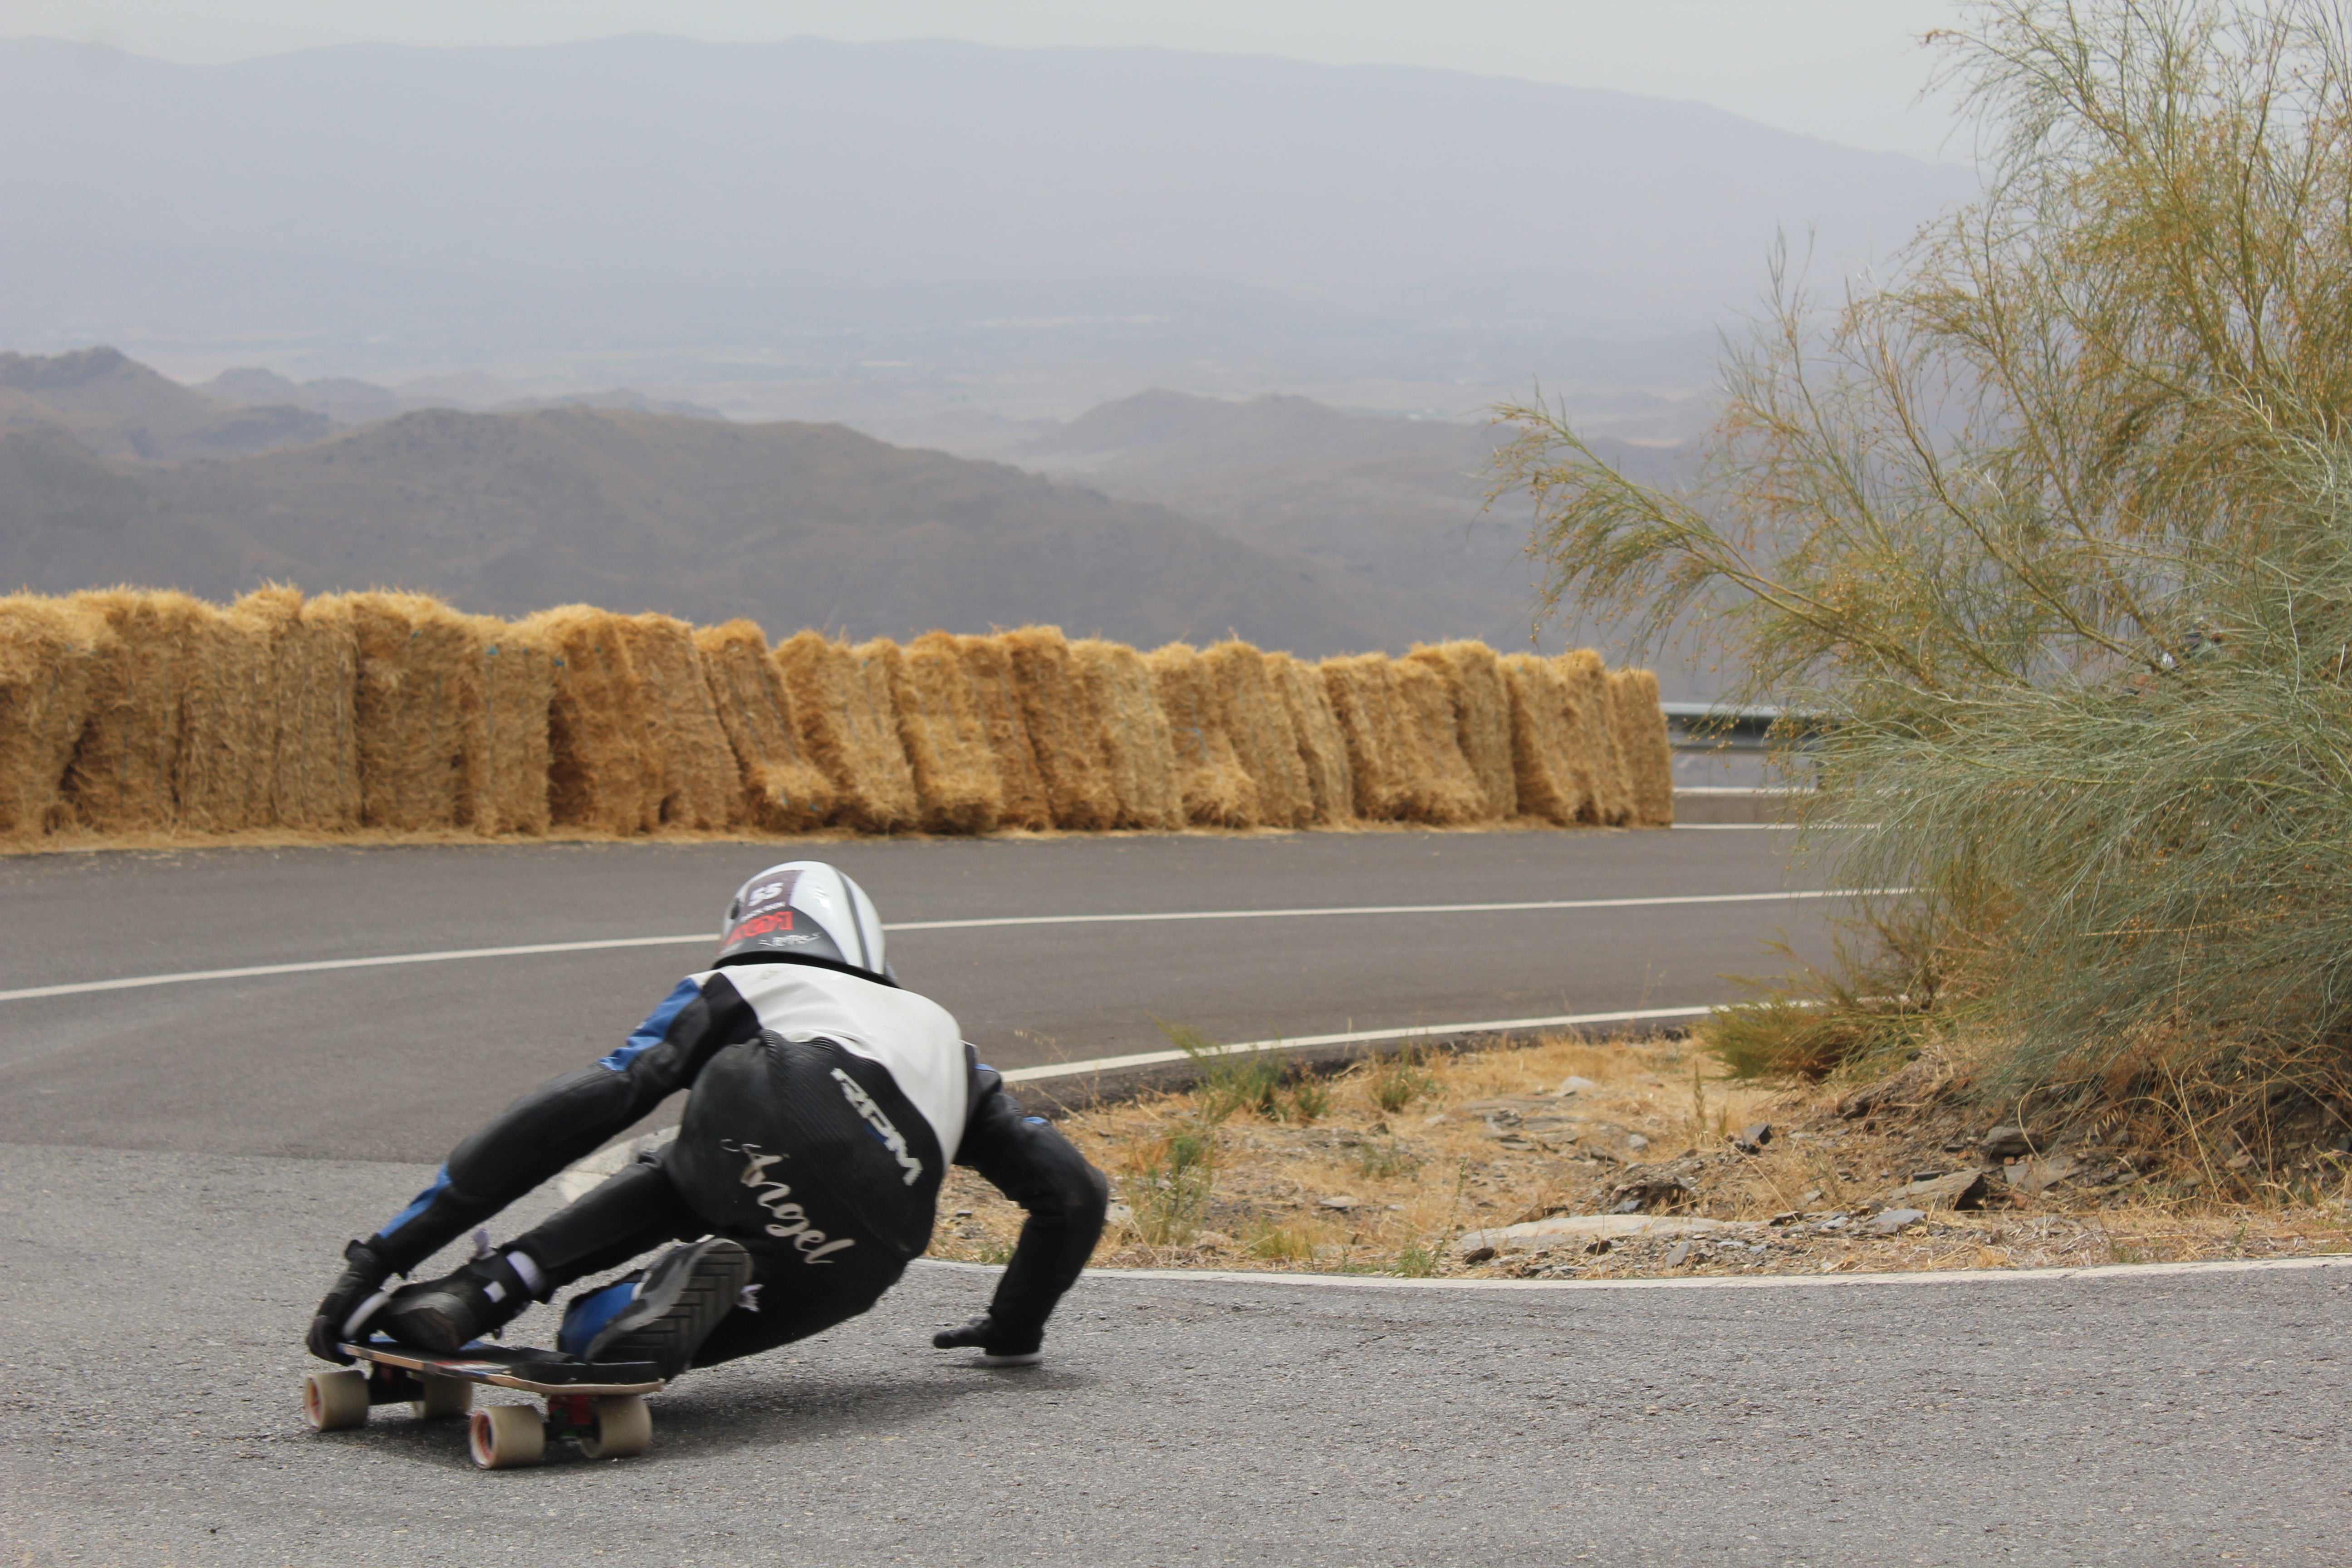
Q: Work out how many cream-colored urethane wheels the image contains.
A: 4